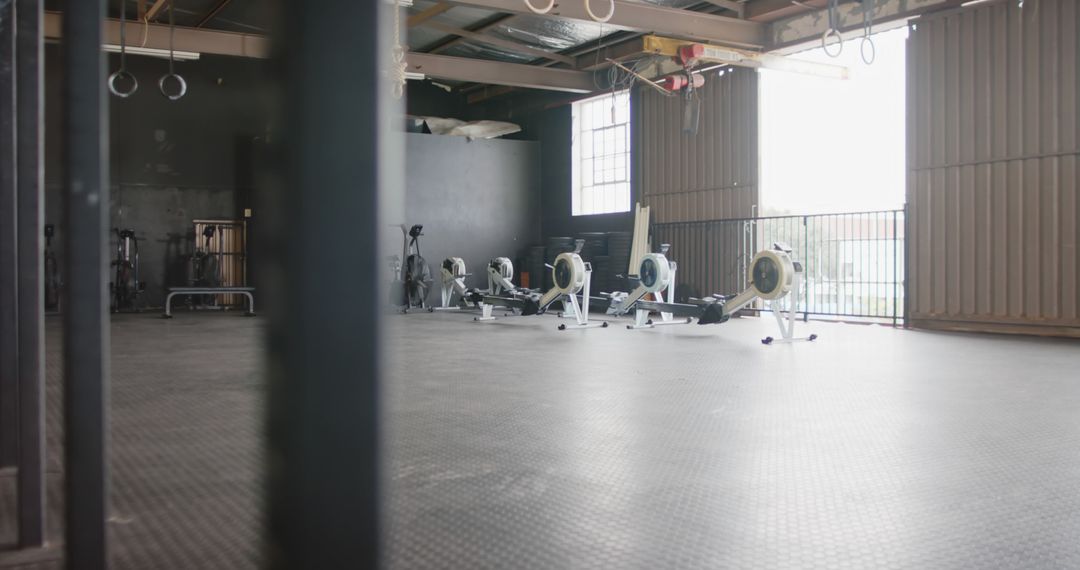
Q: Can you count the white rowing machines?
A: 5